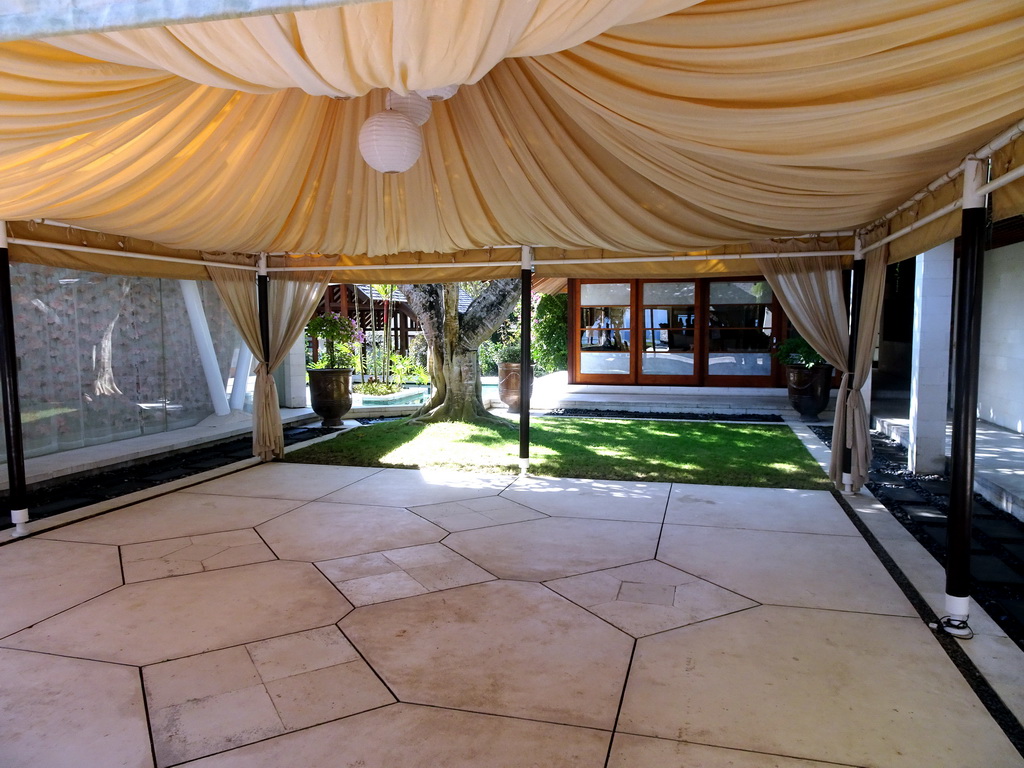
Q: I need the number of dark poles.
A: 5